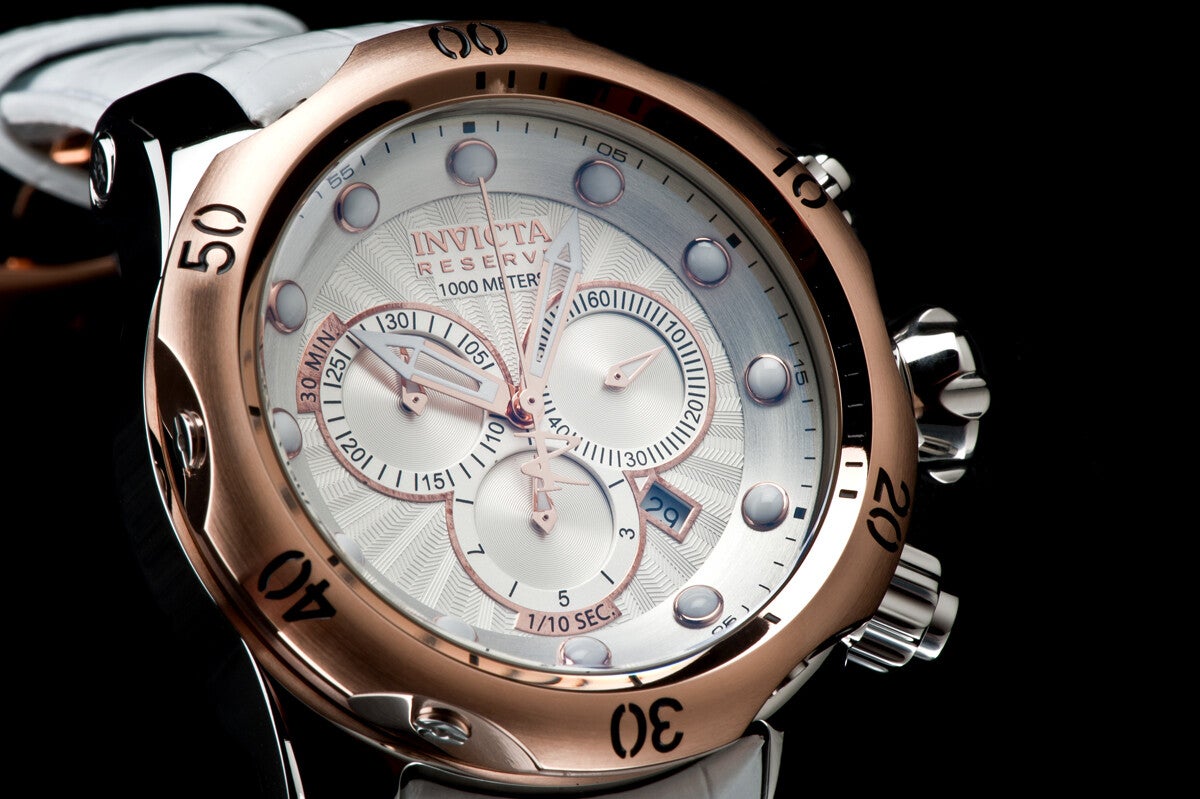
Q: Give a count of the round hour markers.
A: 12